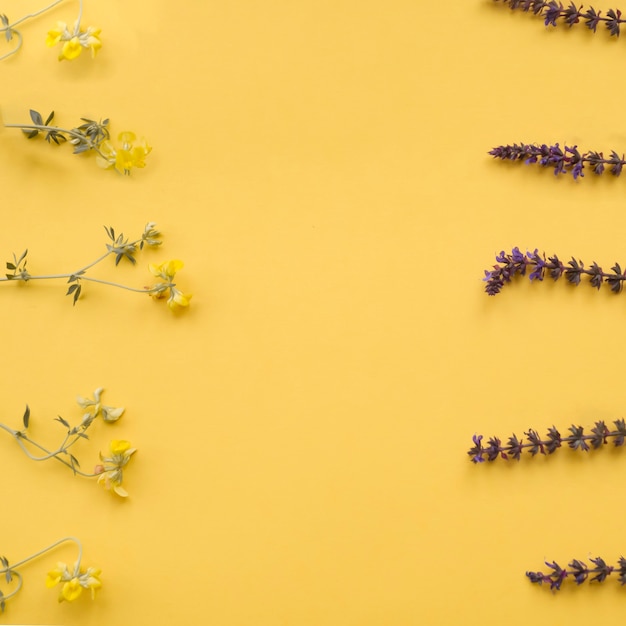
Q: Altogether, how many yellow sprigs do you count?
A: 5